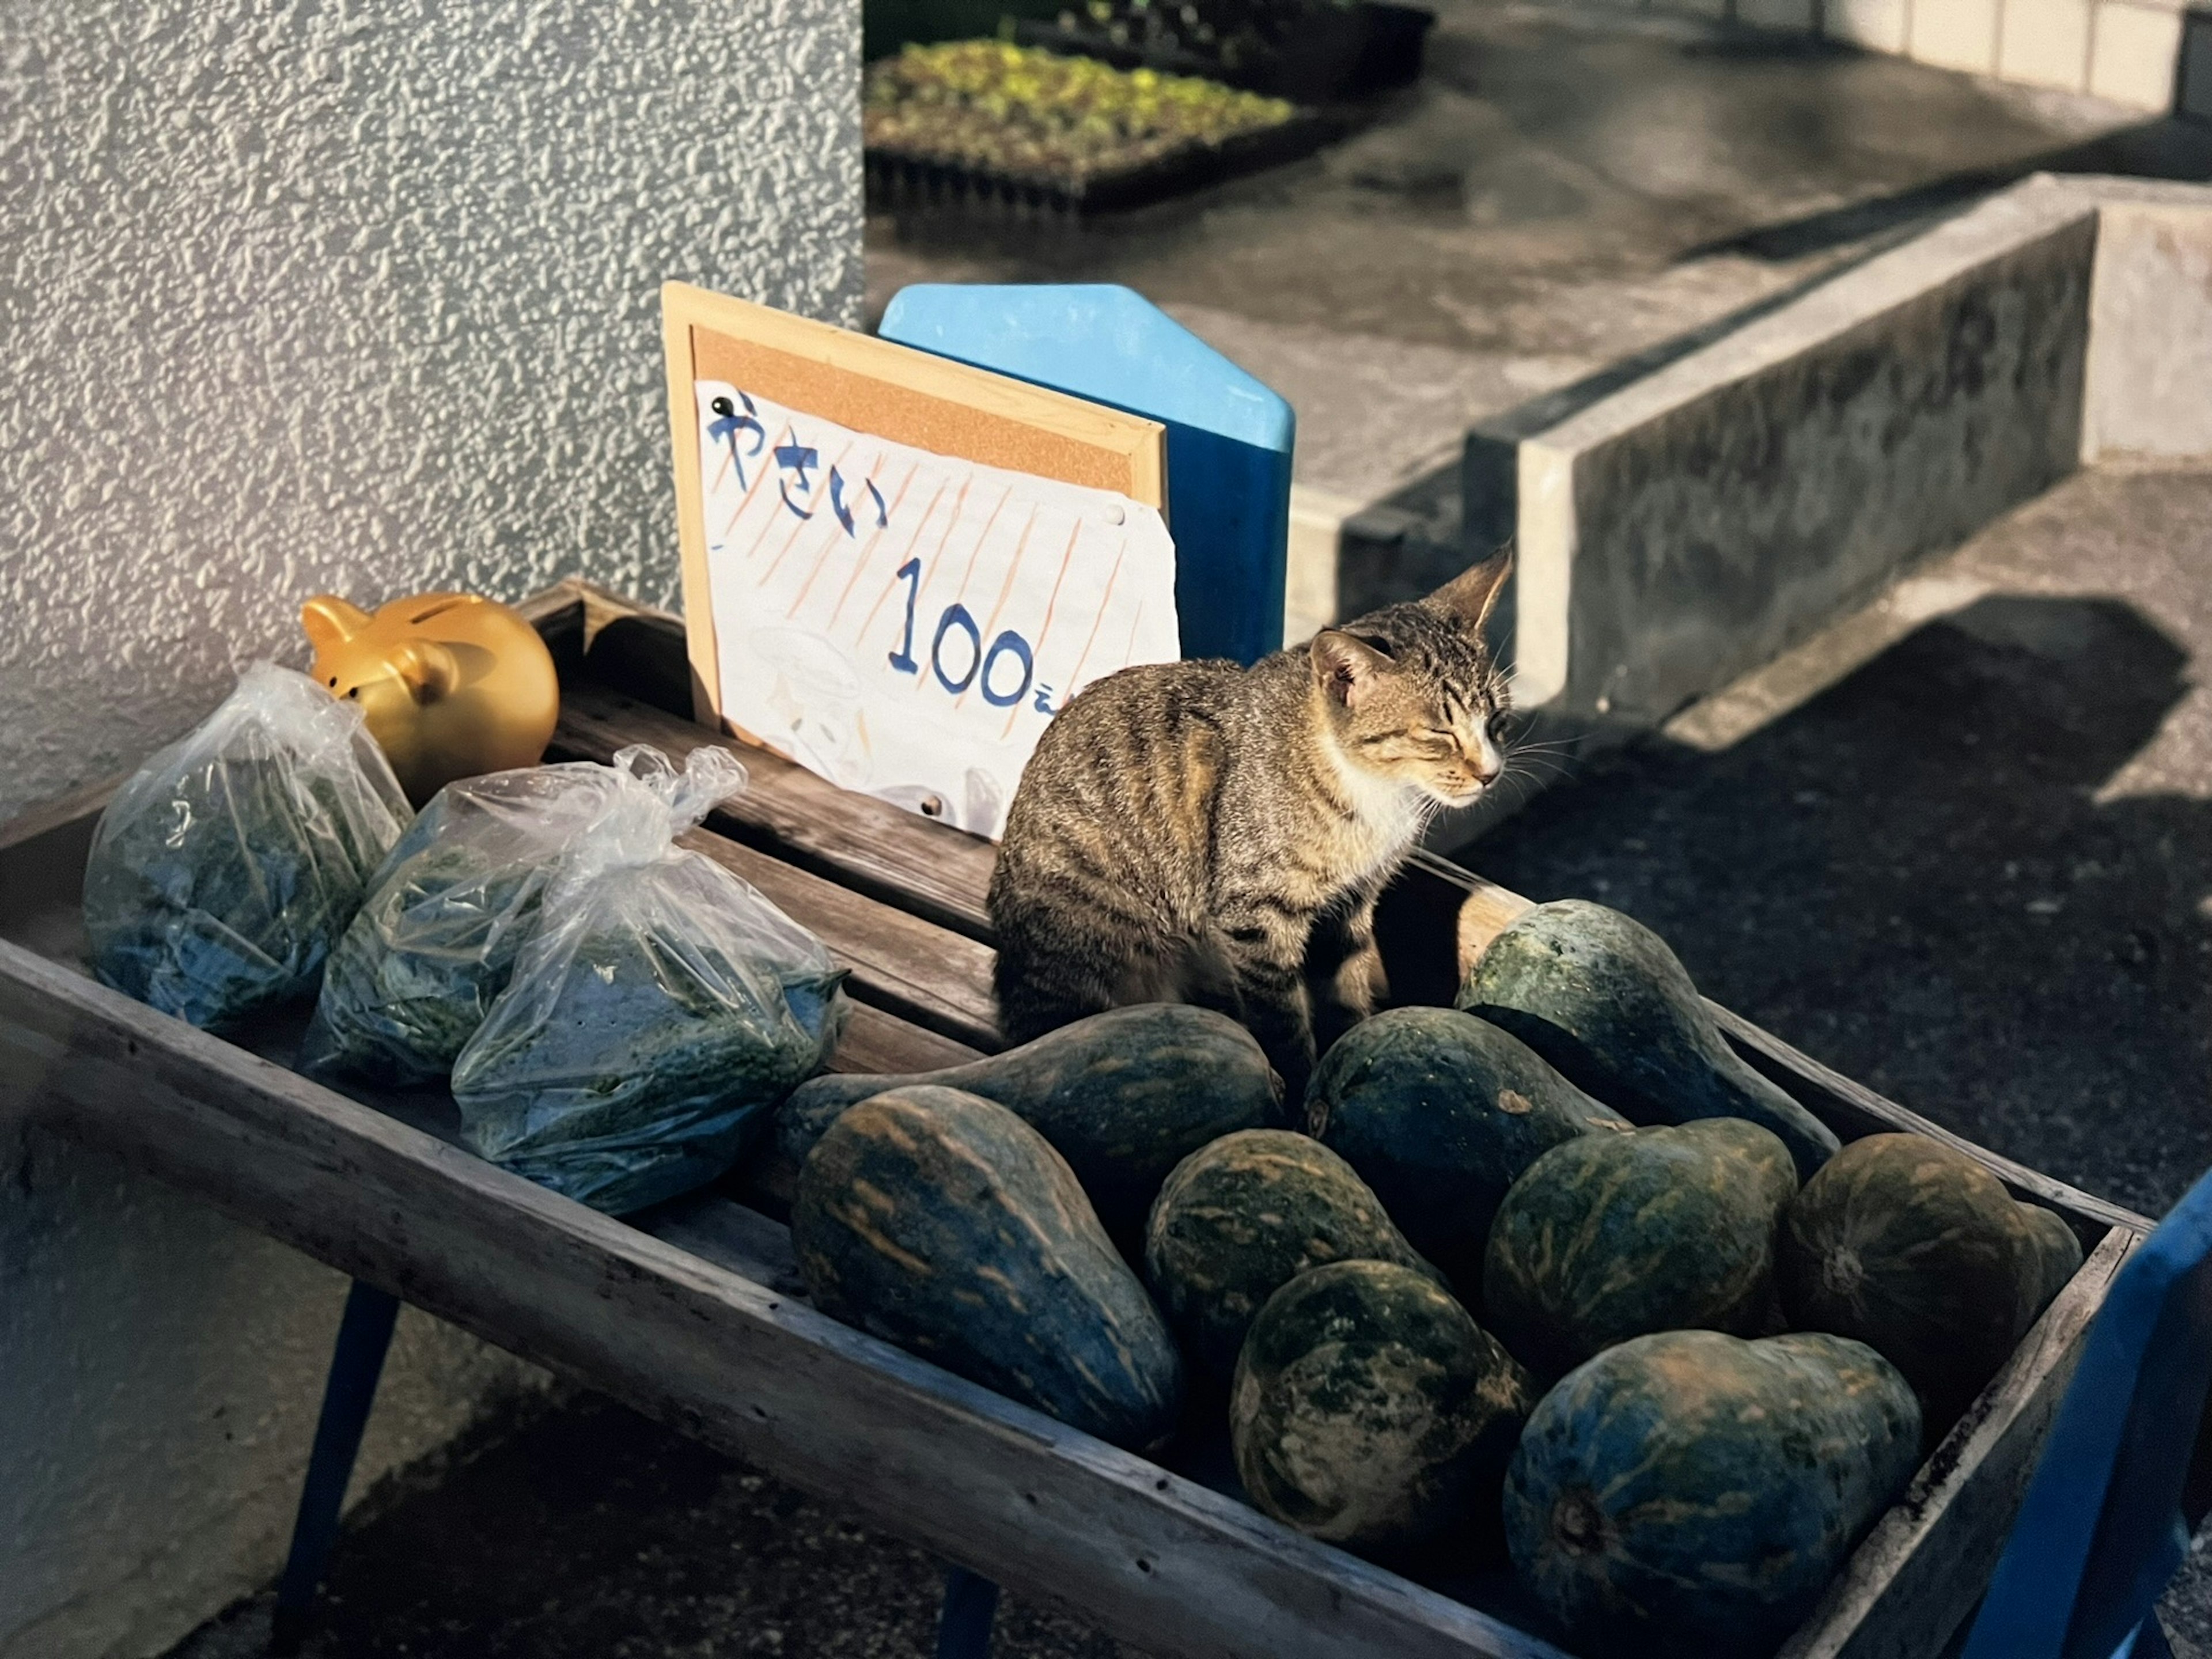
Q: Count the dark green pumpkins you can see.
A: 9